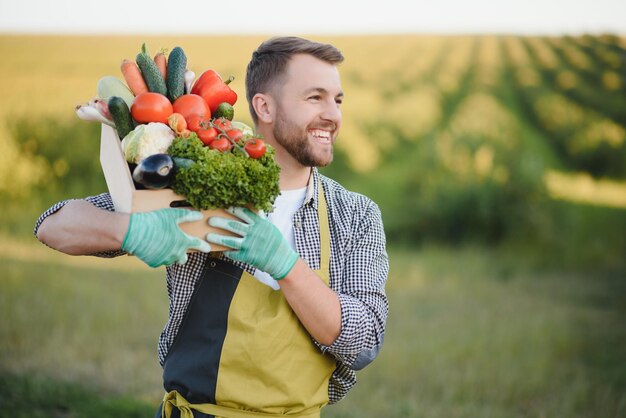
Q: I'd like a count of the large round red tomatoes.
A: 2